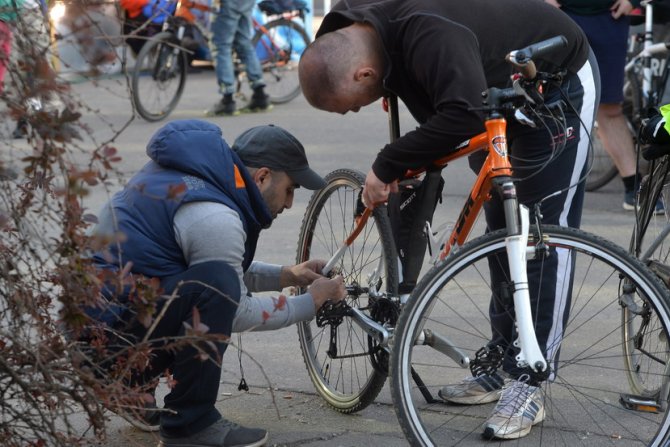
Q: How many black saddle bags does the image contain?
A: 1